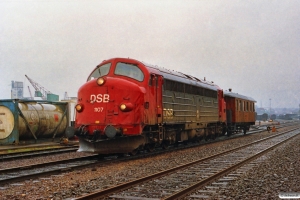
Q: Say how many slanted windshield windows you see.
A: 2